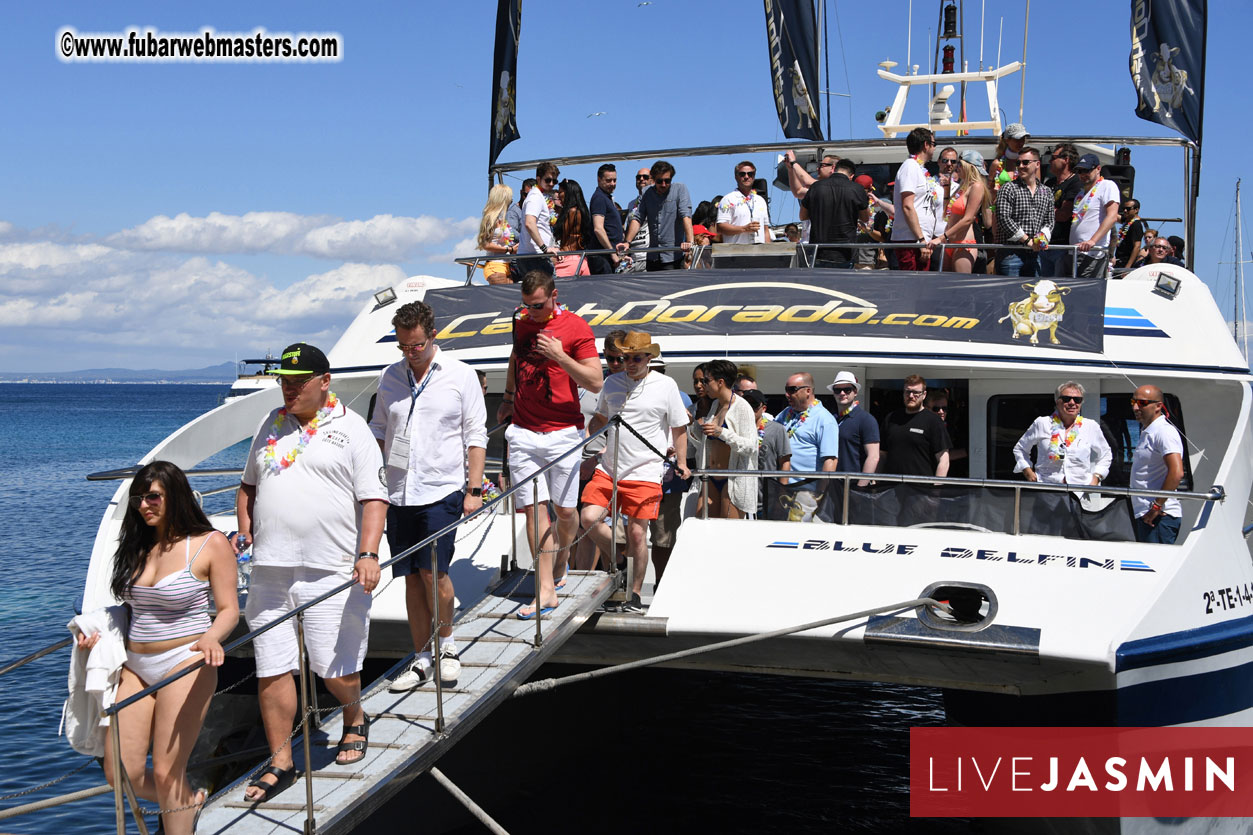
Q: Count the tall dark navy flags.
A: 3